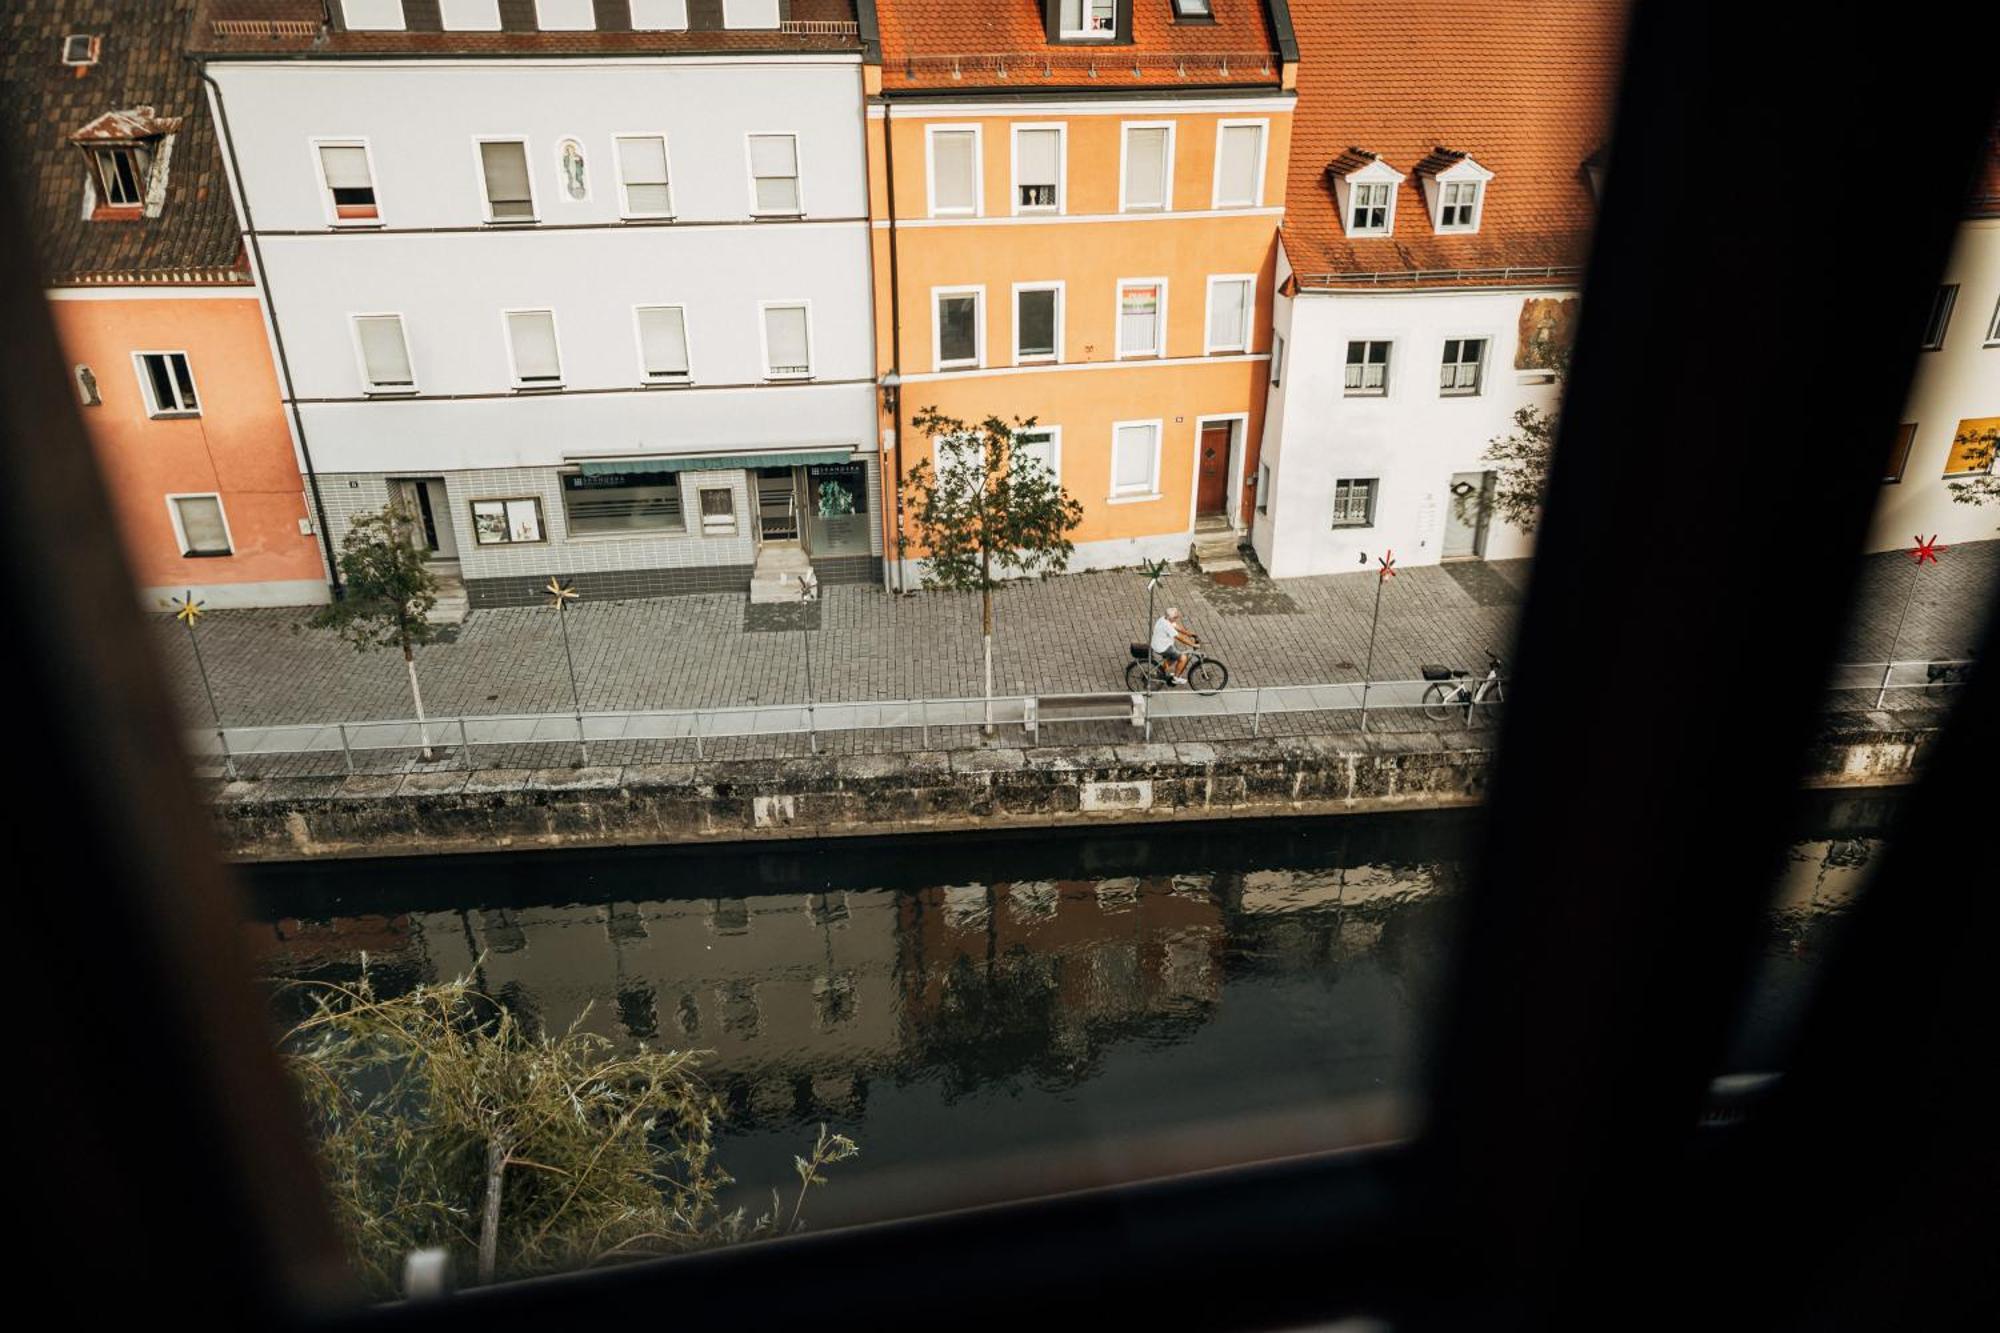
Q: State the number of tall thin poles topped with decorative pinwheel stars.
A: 6